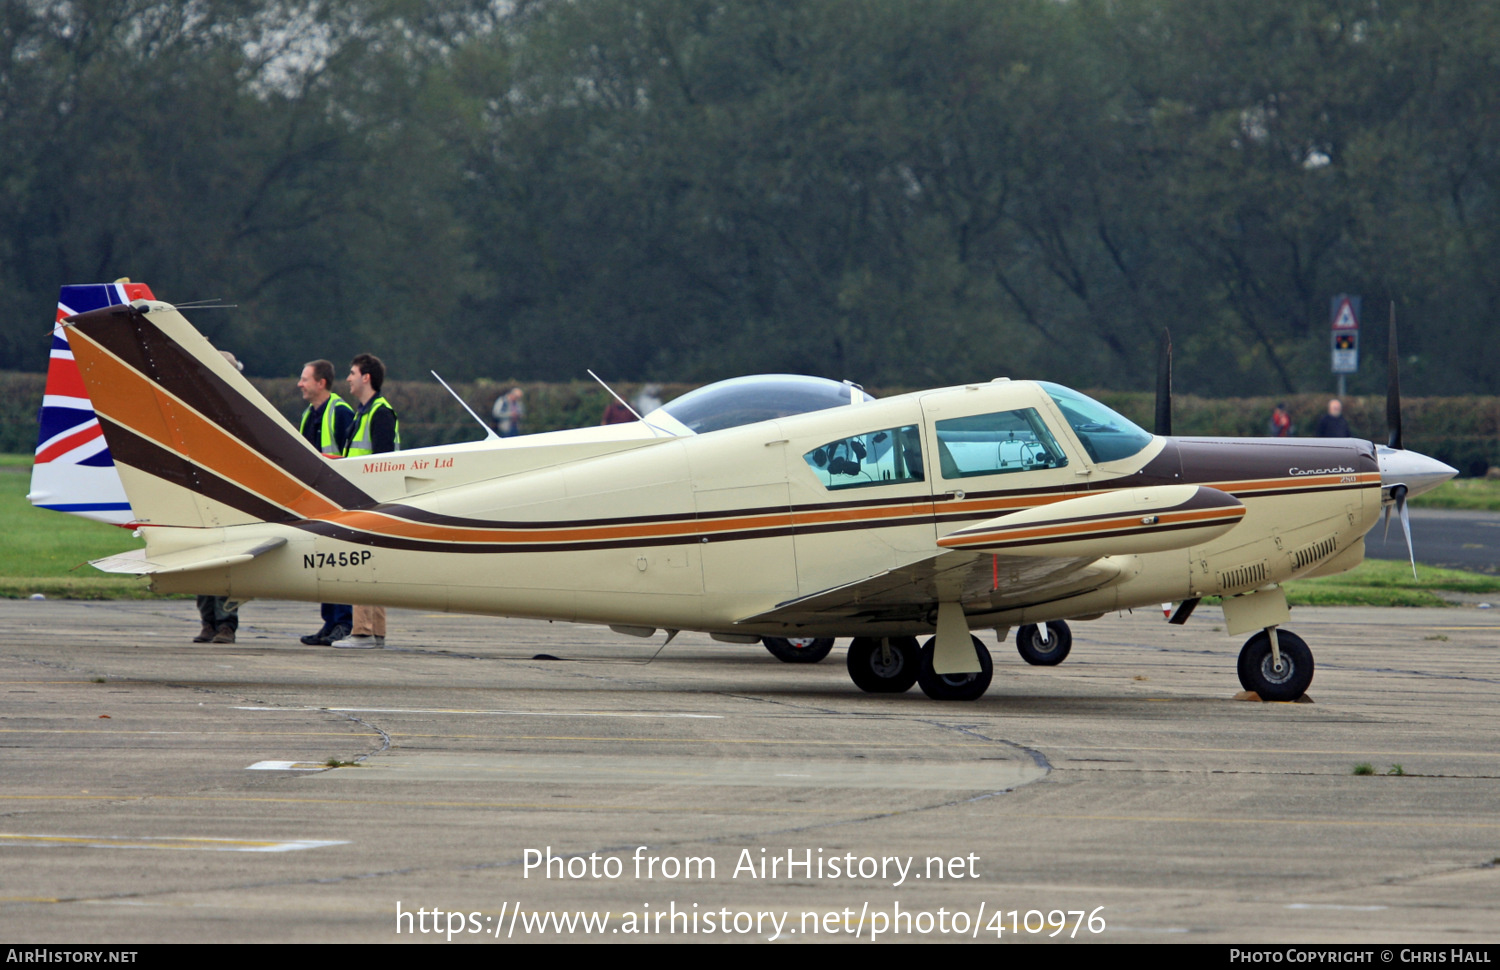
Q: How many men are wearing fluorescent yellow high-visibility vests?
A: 2